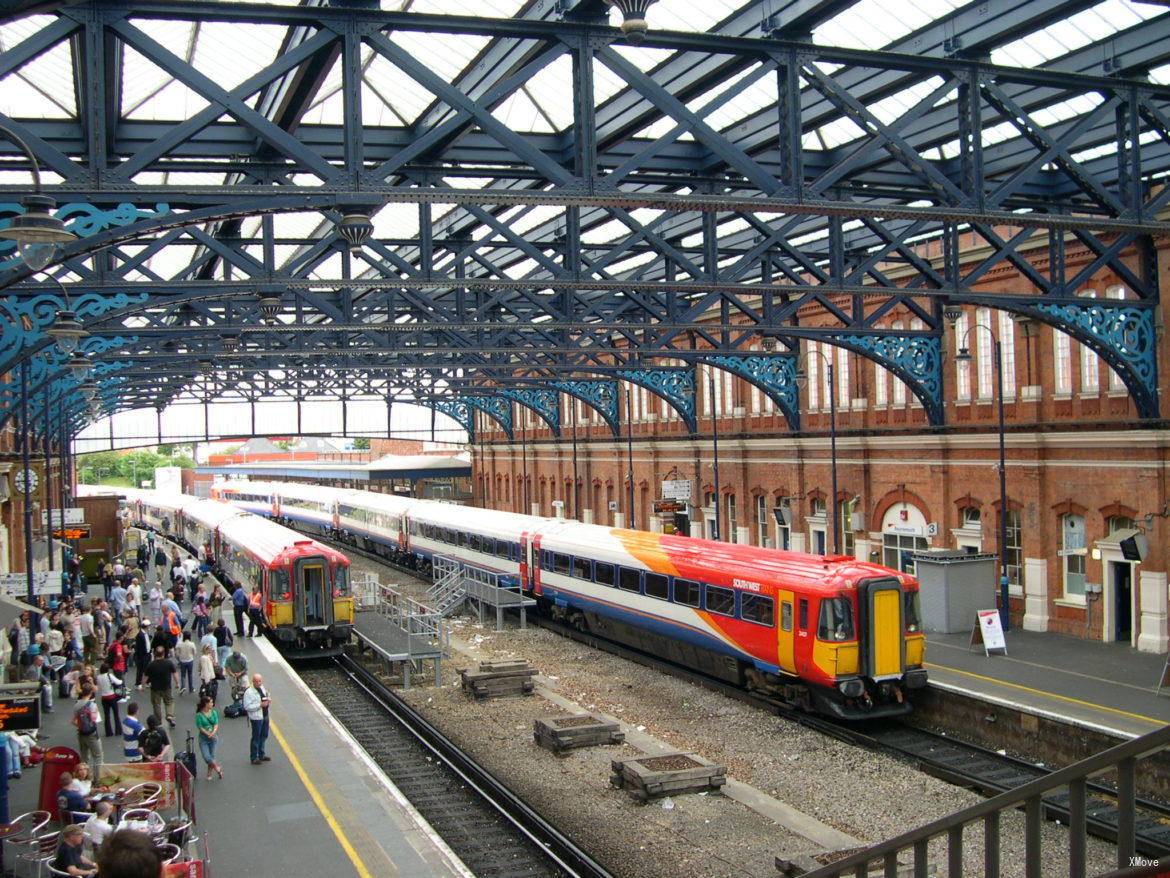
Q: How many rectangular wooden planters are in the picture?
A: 4